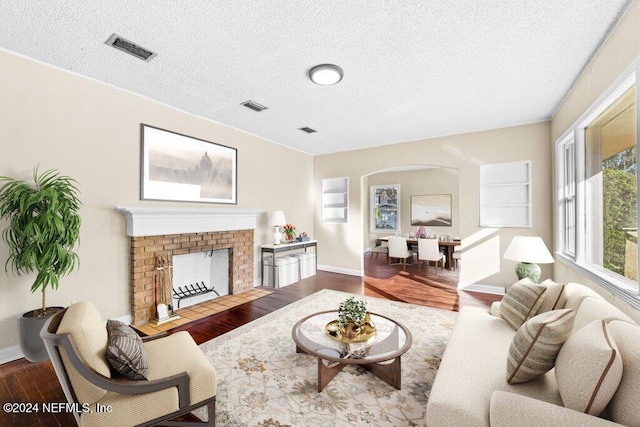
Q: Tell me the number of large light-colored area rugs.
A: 1